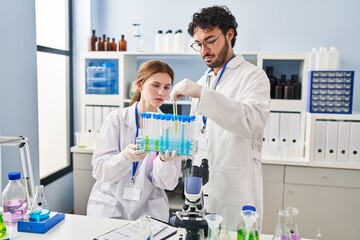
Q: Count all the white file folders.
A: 12